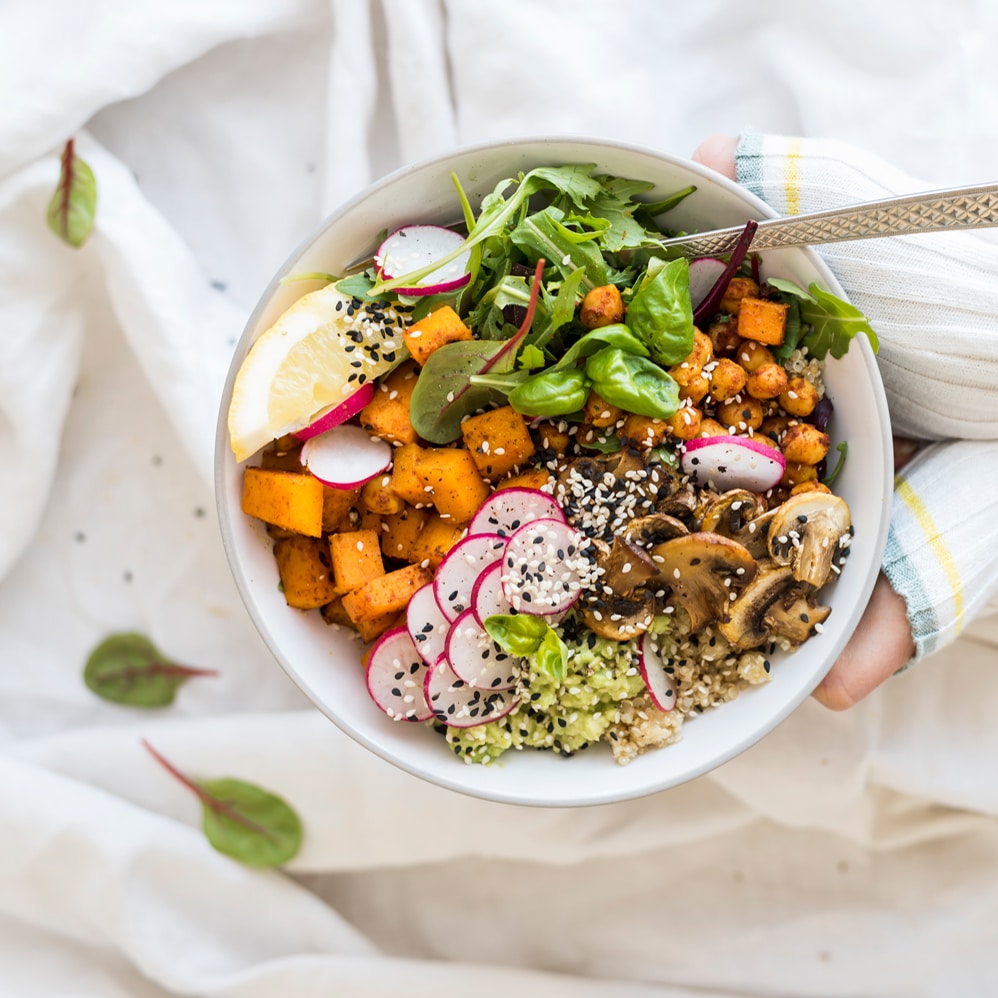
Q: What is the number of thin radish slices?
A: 14